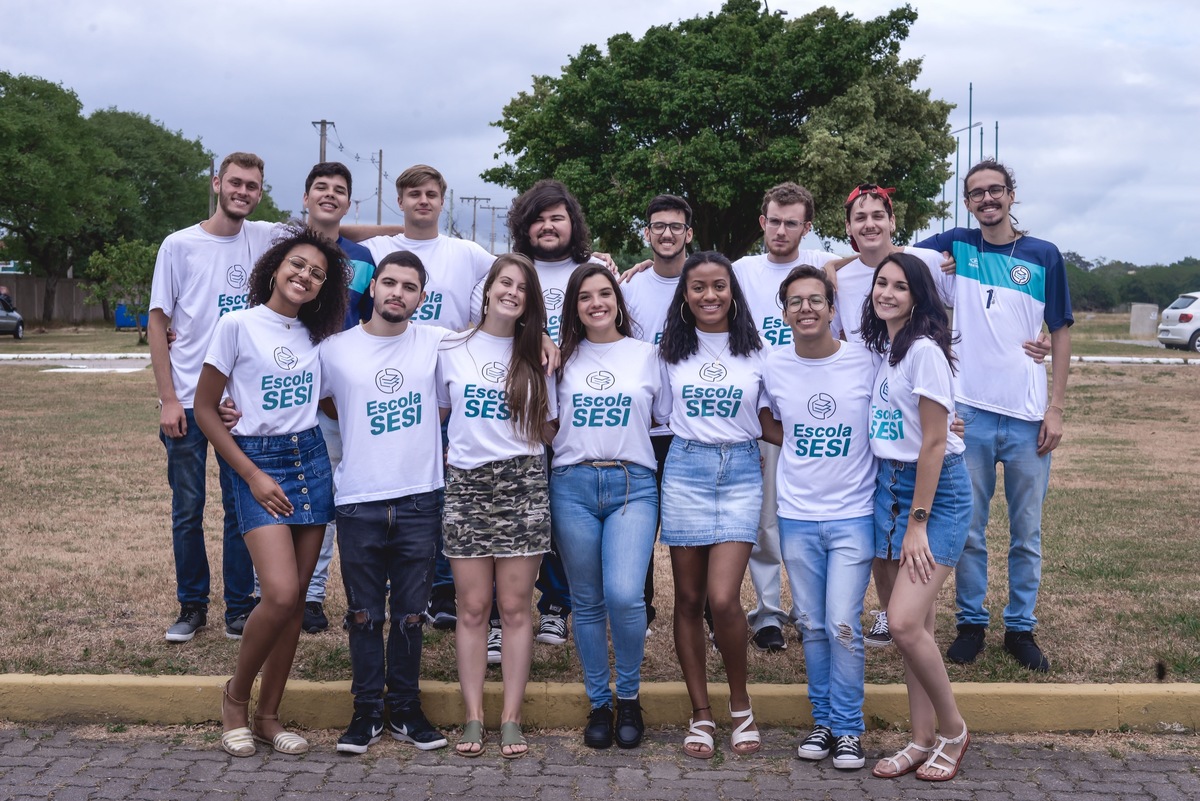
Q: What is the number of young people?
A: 15